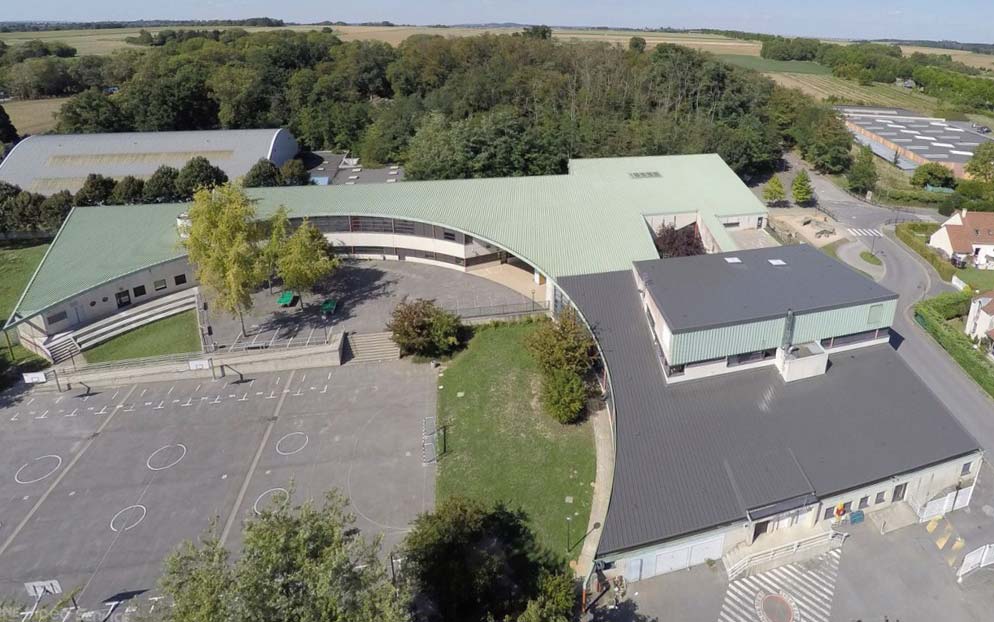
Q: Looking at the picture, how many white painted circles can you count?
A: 5